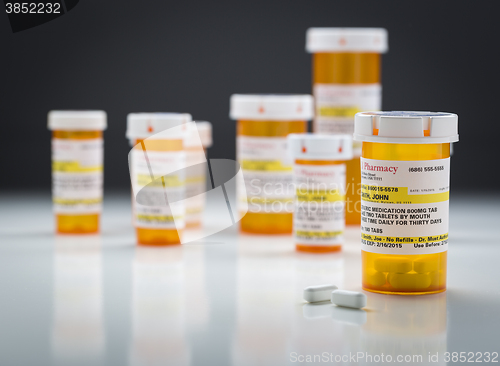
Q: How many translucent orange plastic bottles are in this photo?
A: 7